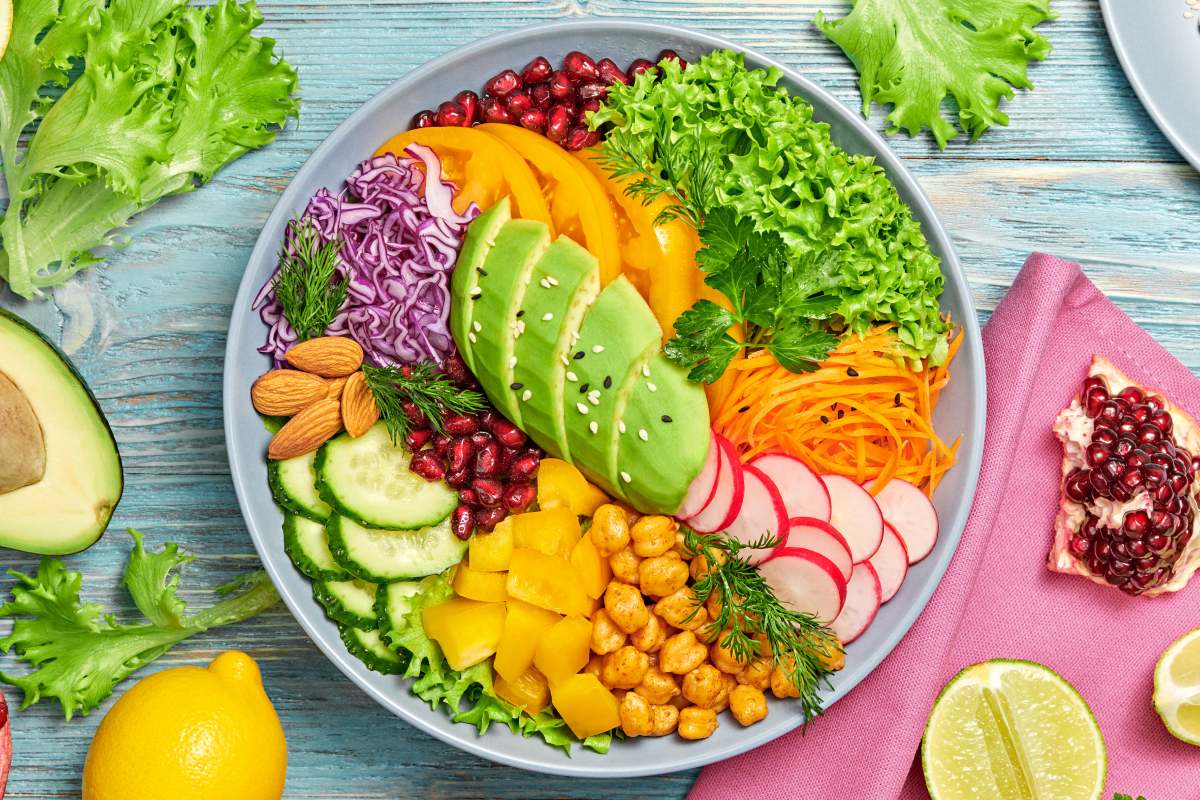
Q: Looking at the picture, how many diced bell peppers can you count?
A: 11